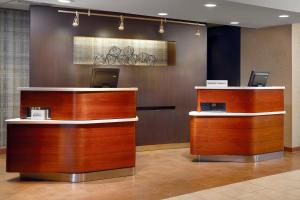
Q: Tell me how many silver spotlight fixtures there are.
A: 4